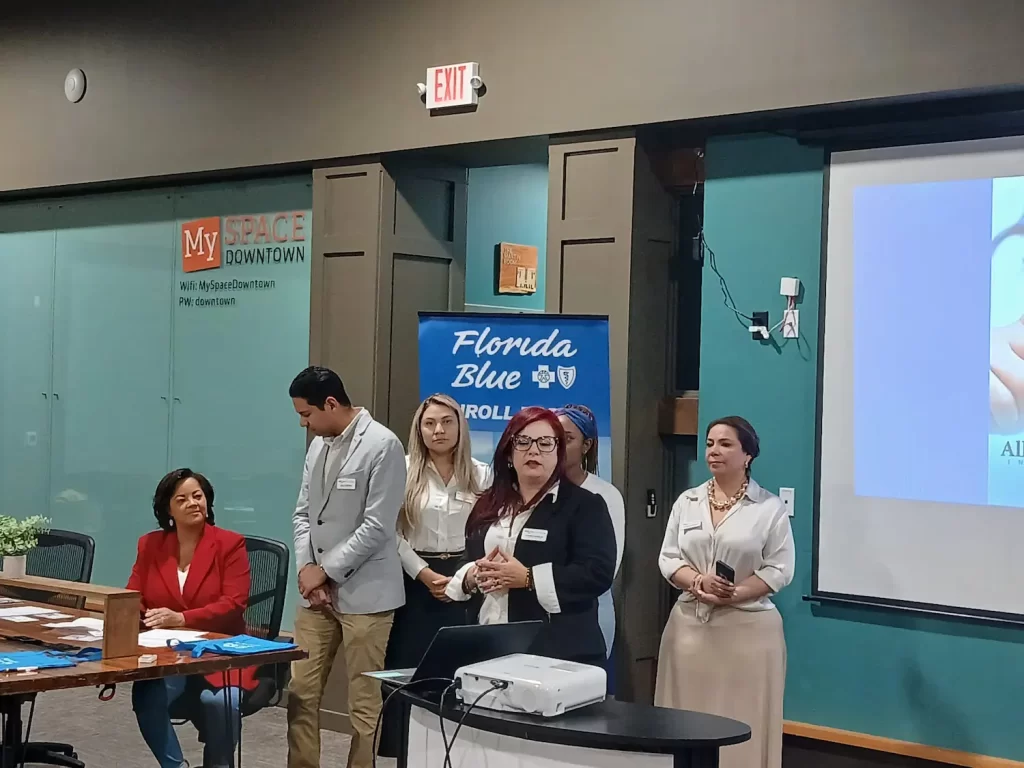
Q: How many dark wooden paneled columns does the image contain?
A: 2